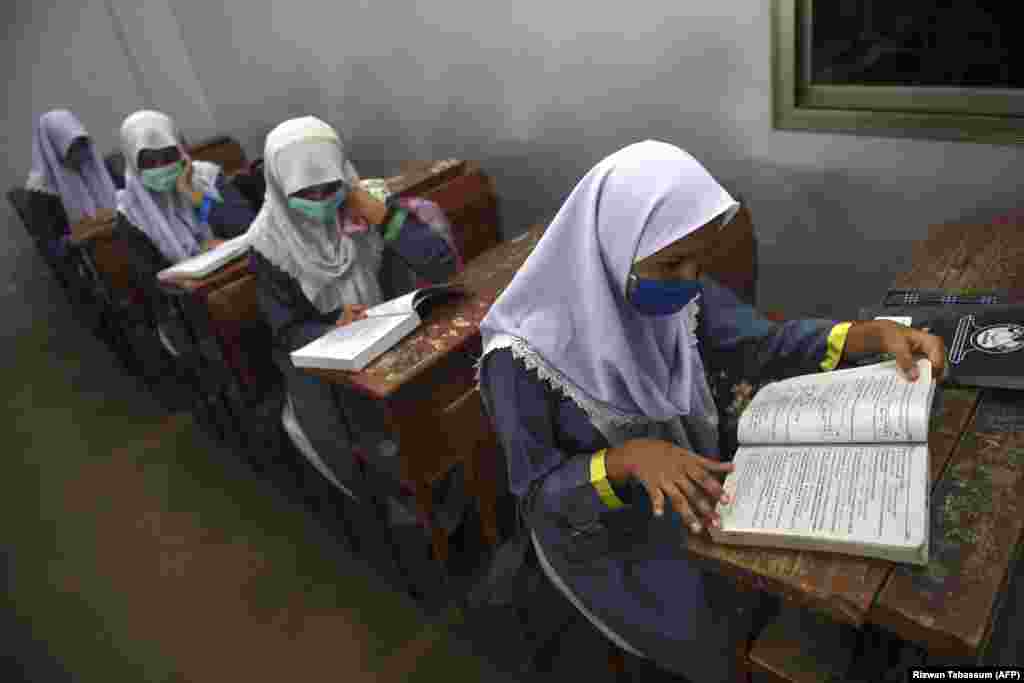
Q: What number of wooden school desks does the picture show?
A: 4